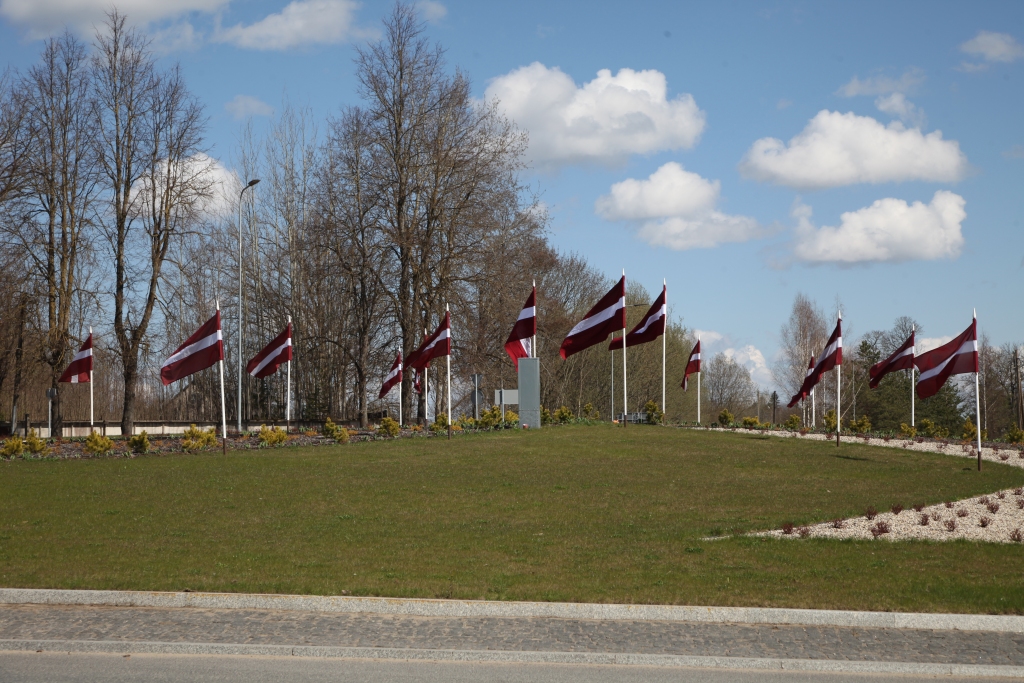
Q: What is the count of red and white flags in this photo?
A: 14